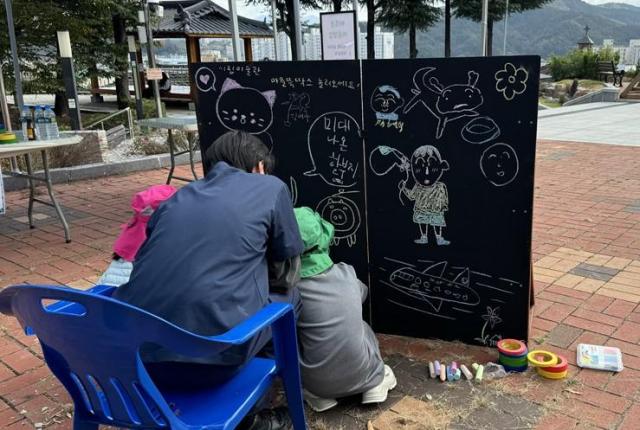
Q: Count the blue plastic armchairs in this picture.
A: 1